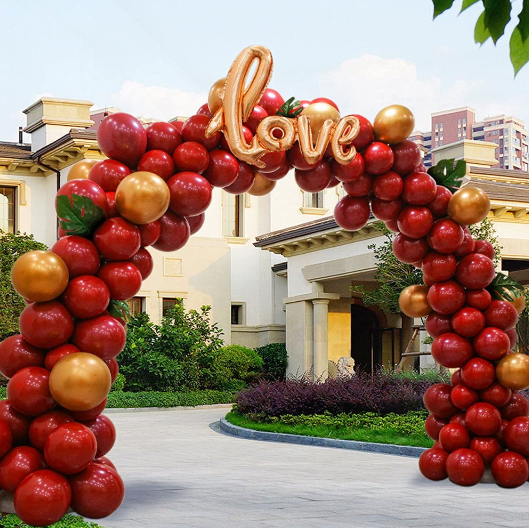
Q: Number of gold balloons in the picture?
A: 12